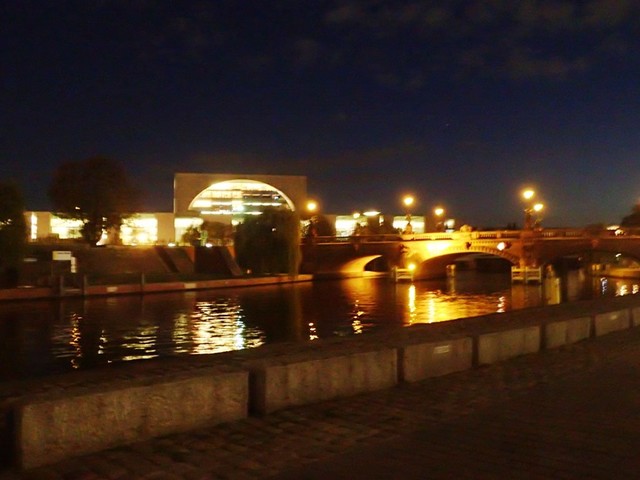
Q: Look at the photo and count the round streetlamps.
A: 5